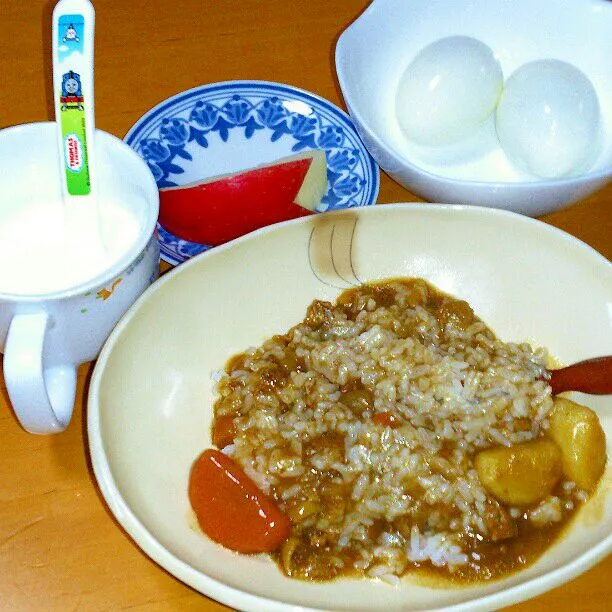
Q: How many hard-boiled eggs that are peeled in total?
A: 2